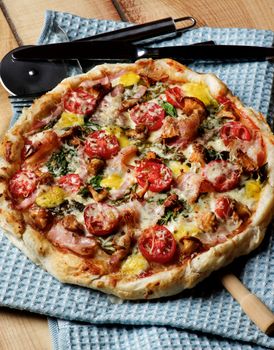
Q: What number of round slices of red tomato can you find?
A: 12